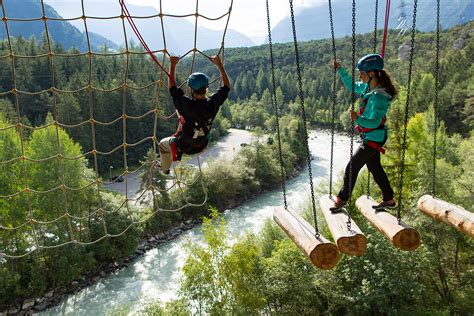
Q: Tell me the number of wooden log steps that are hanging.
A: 4